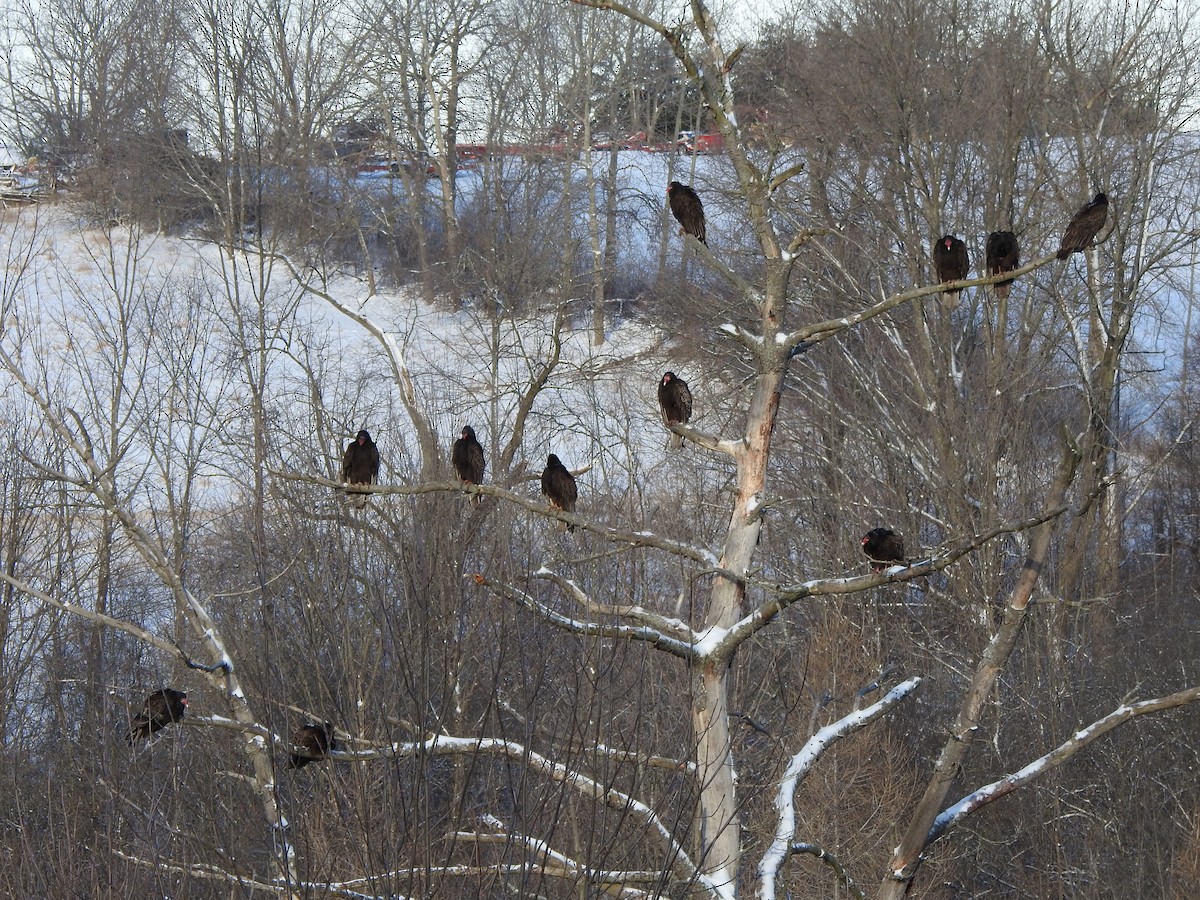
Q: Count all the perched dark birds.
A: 11